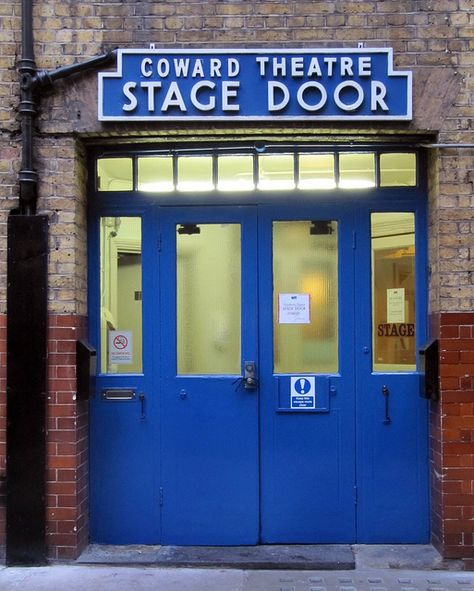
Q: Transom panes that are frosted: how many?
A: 0